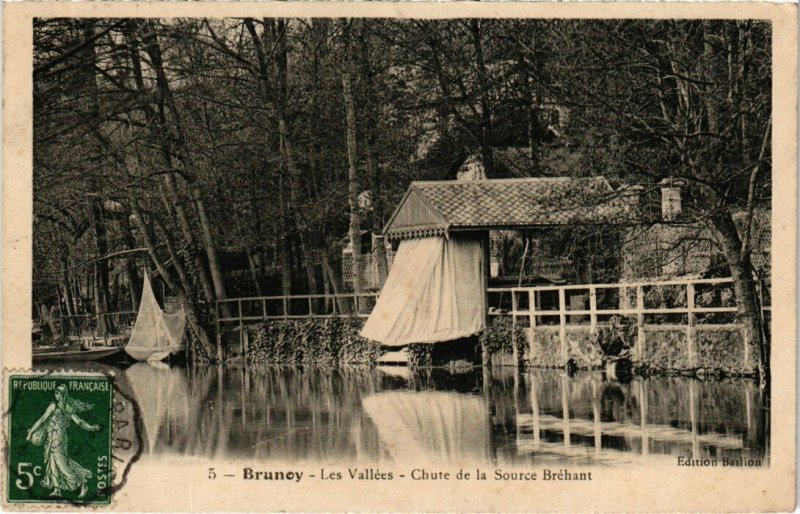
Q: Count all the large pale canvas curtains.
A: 1